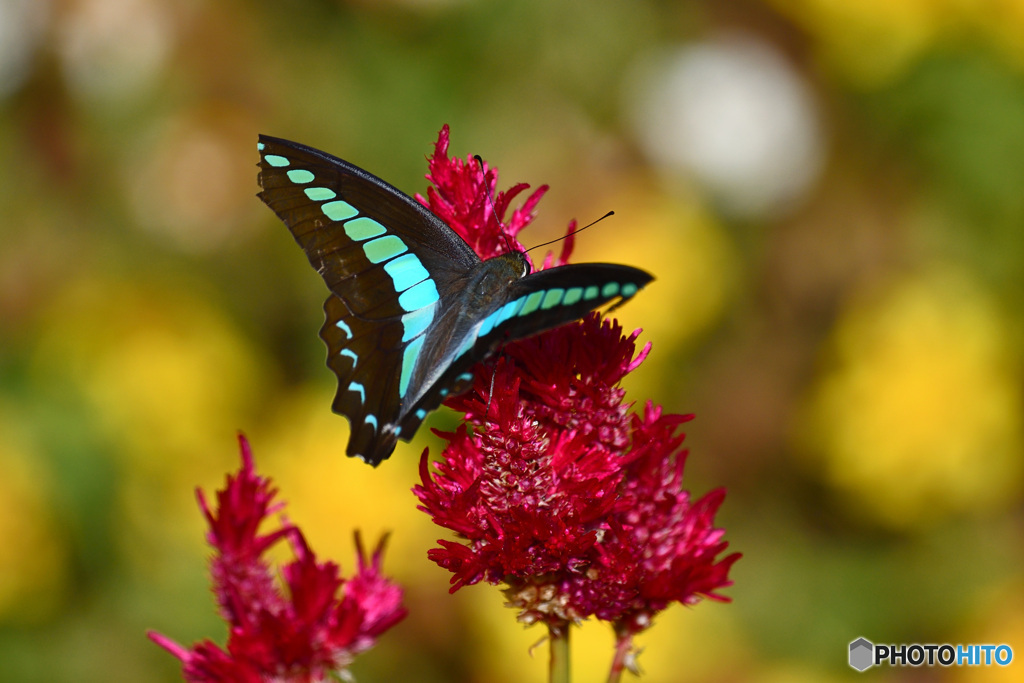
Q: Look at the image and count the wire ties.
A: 0